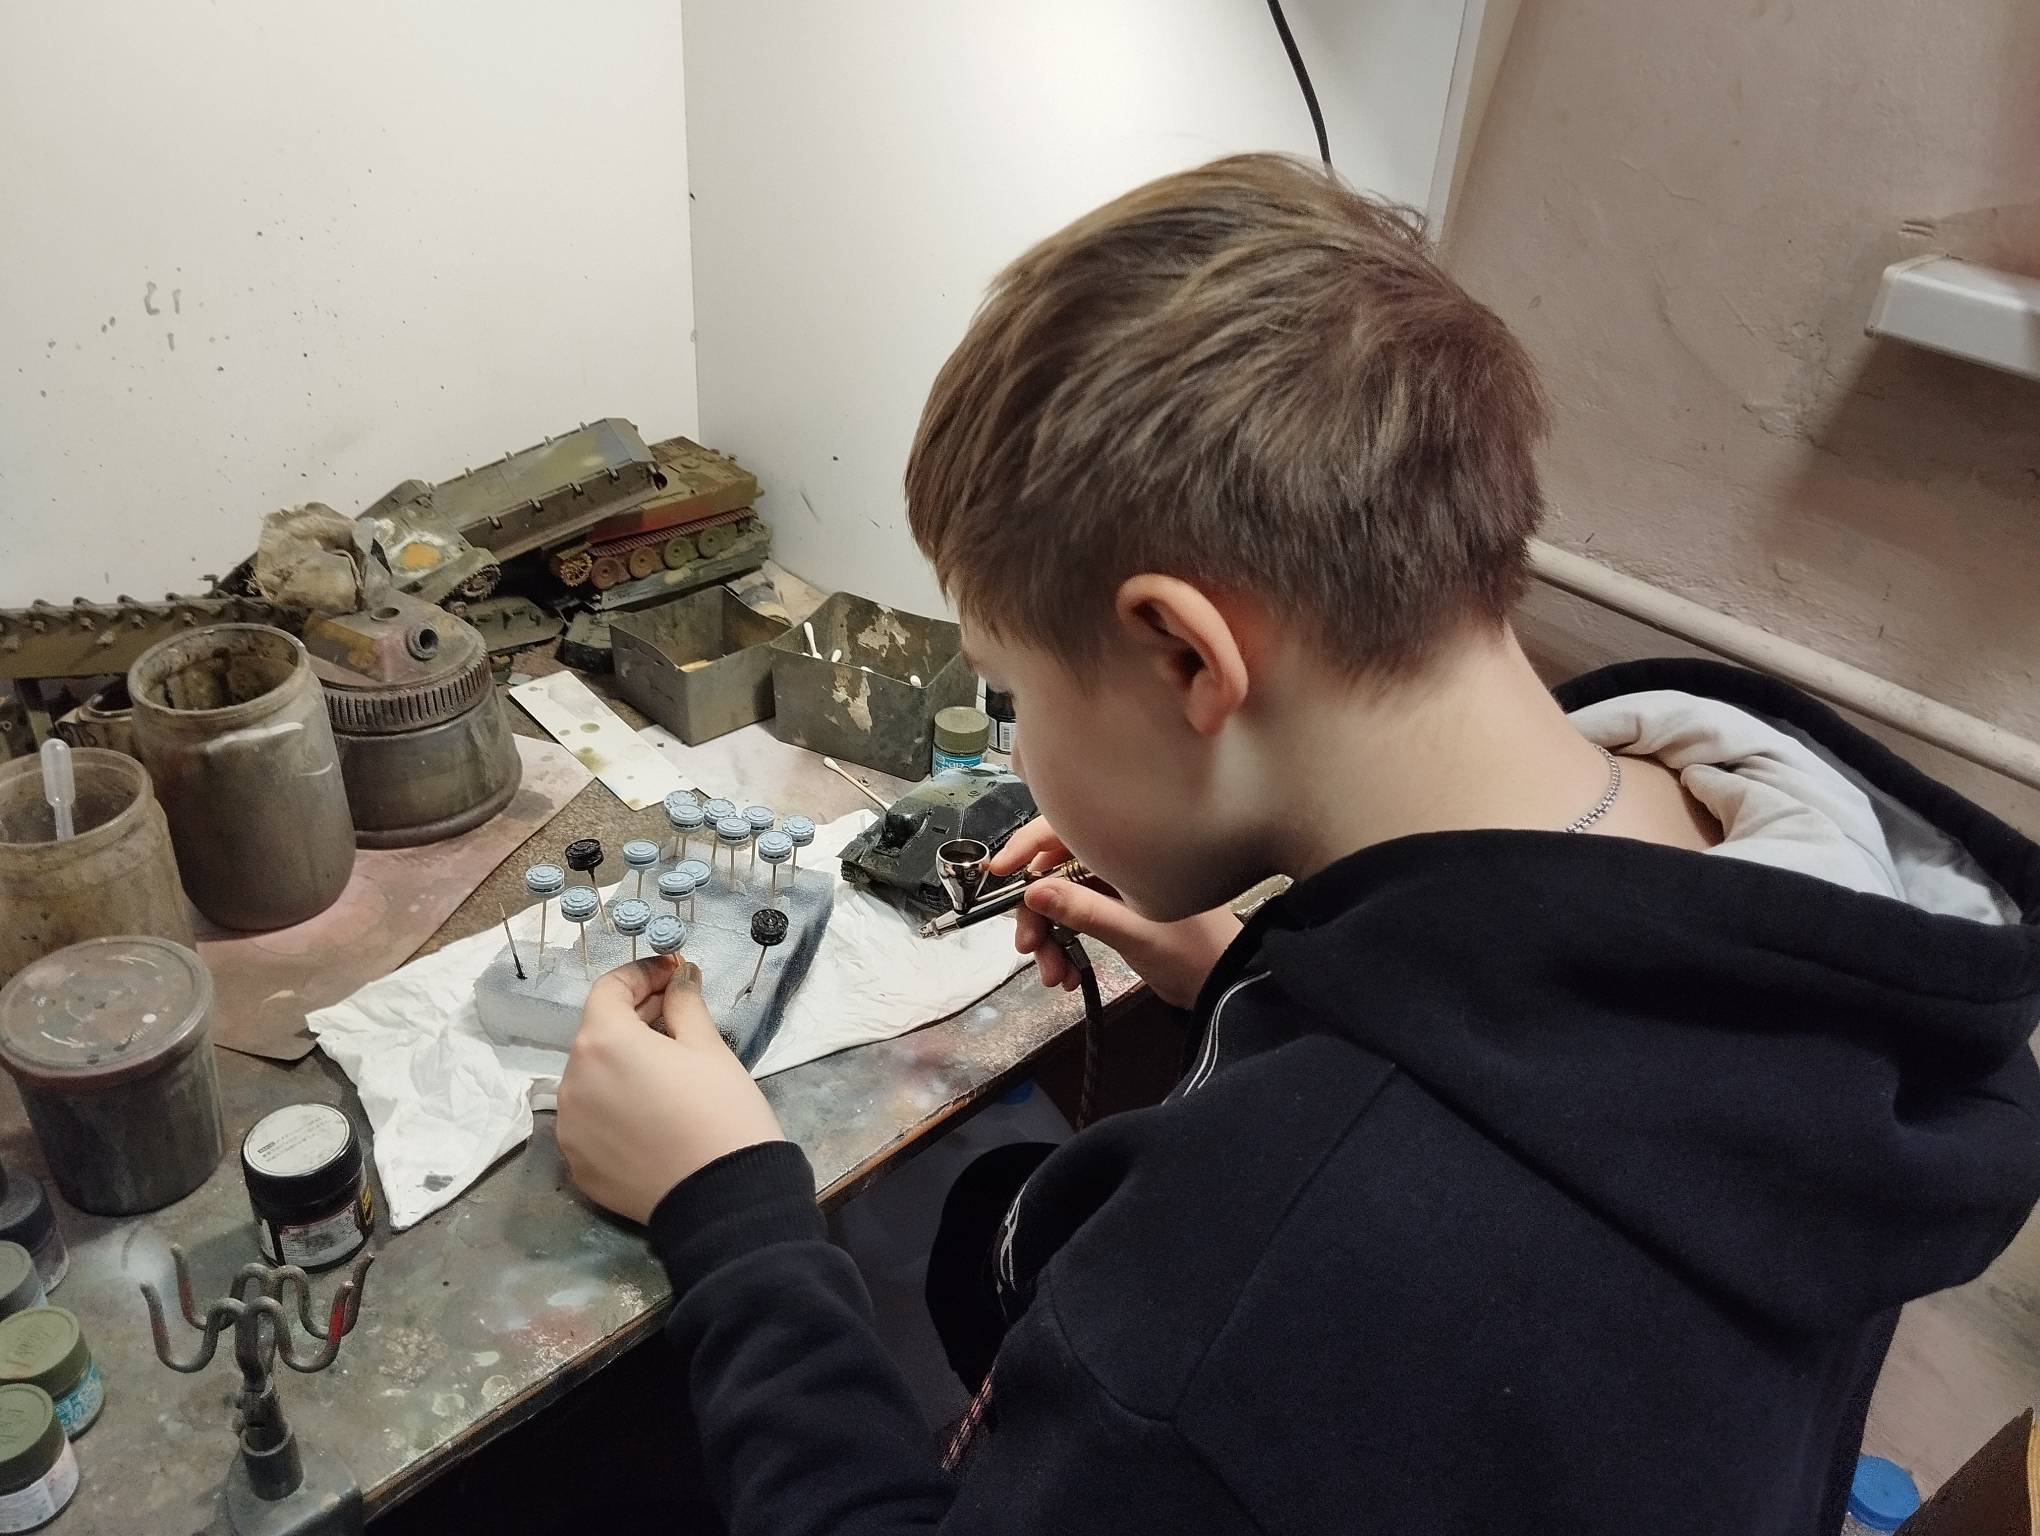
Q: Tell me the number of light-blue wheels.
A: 14